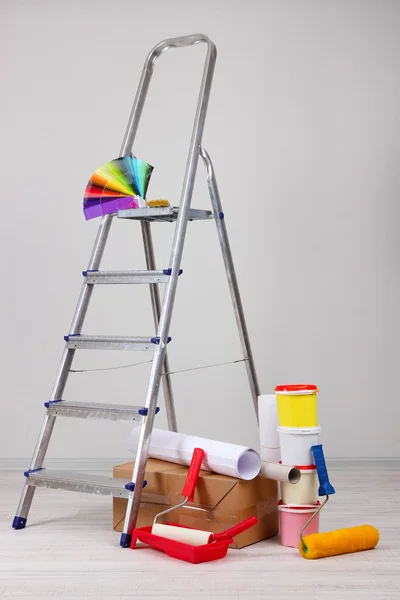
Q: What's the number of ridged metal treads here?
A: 4